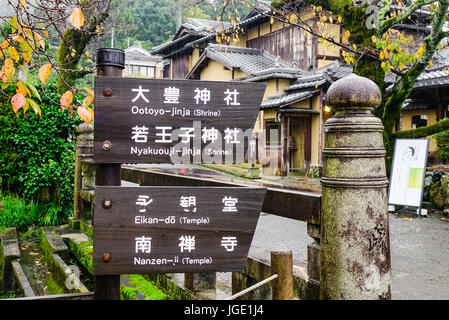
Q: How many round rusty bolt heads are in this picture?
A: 4